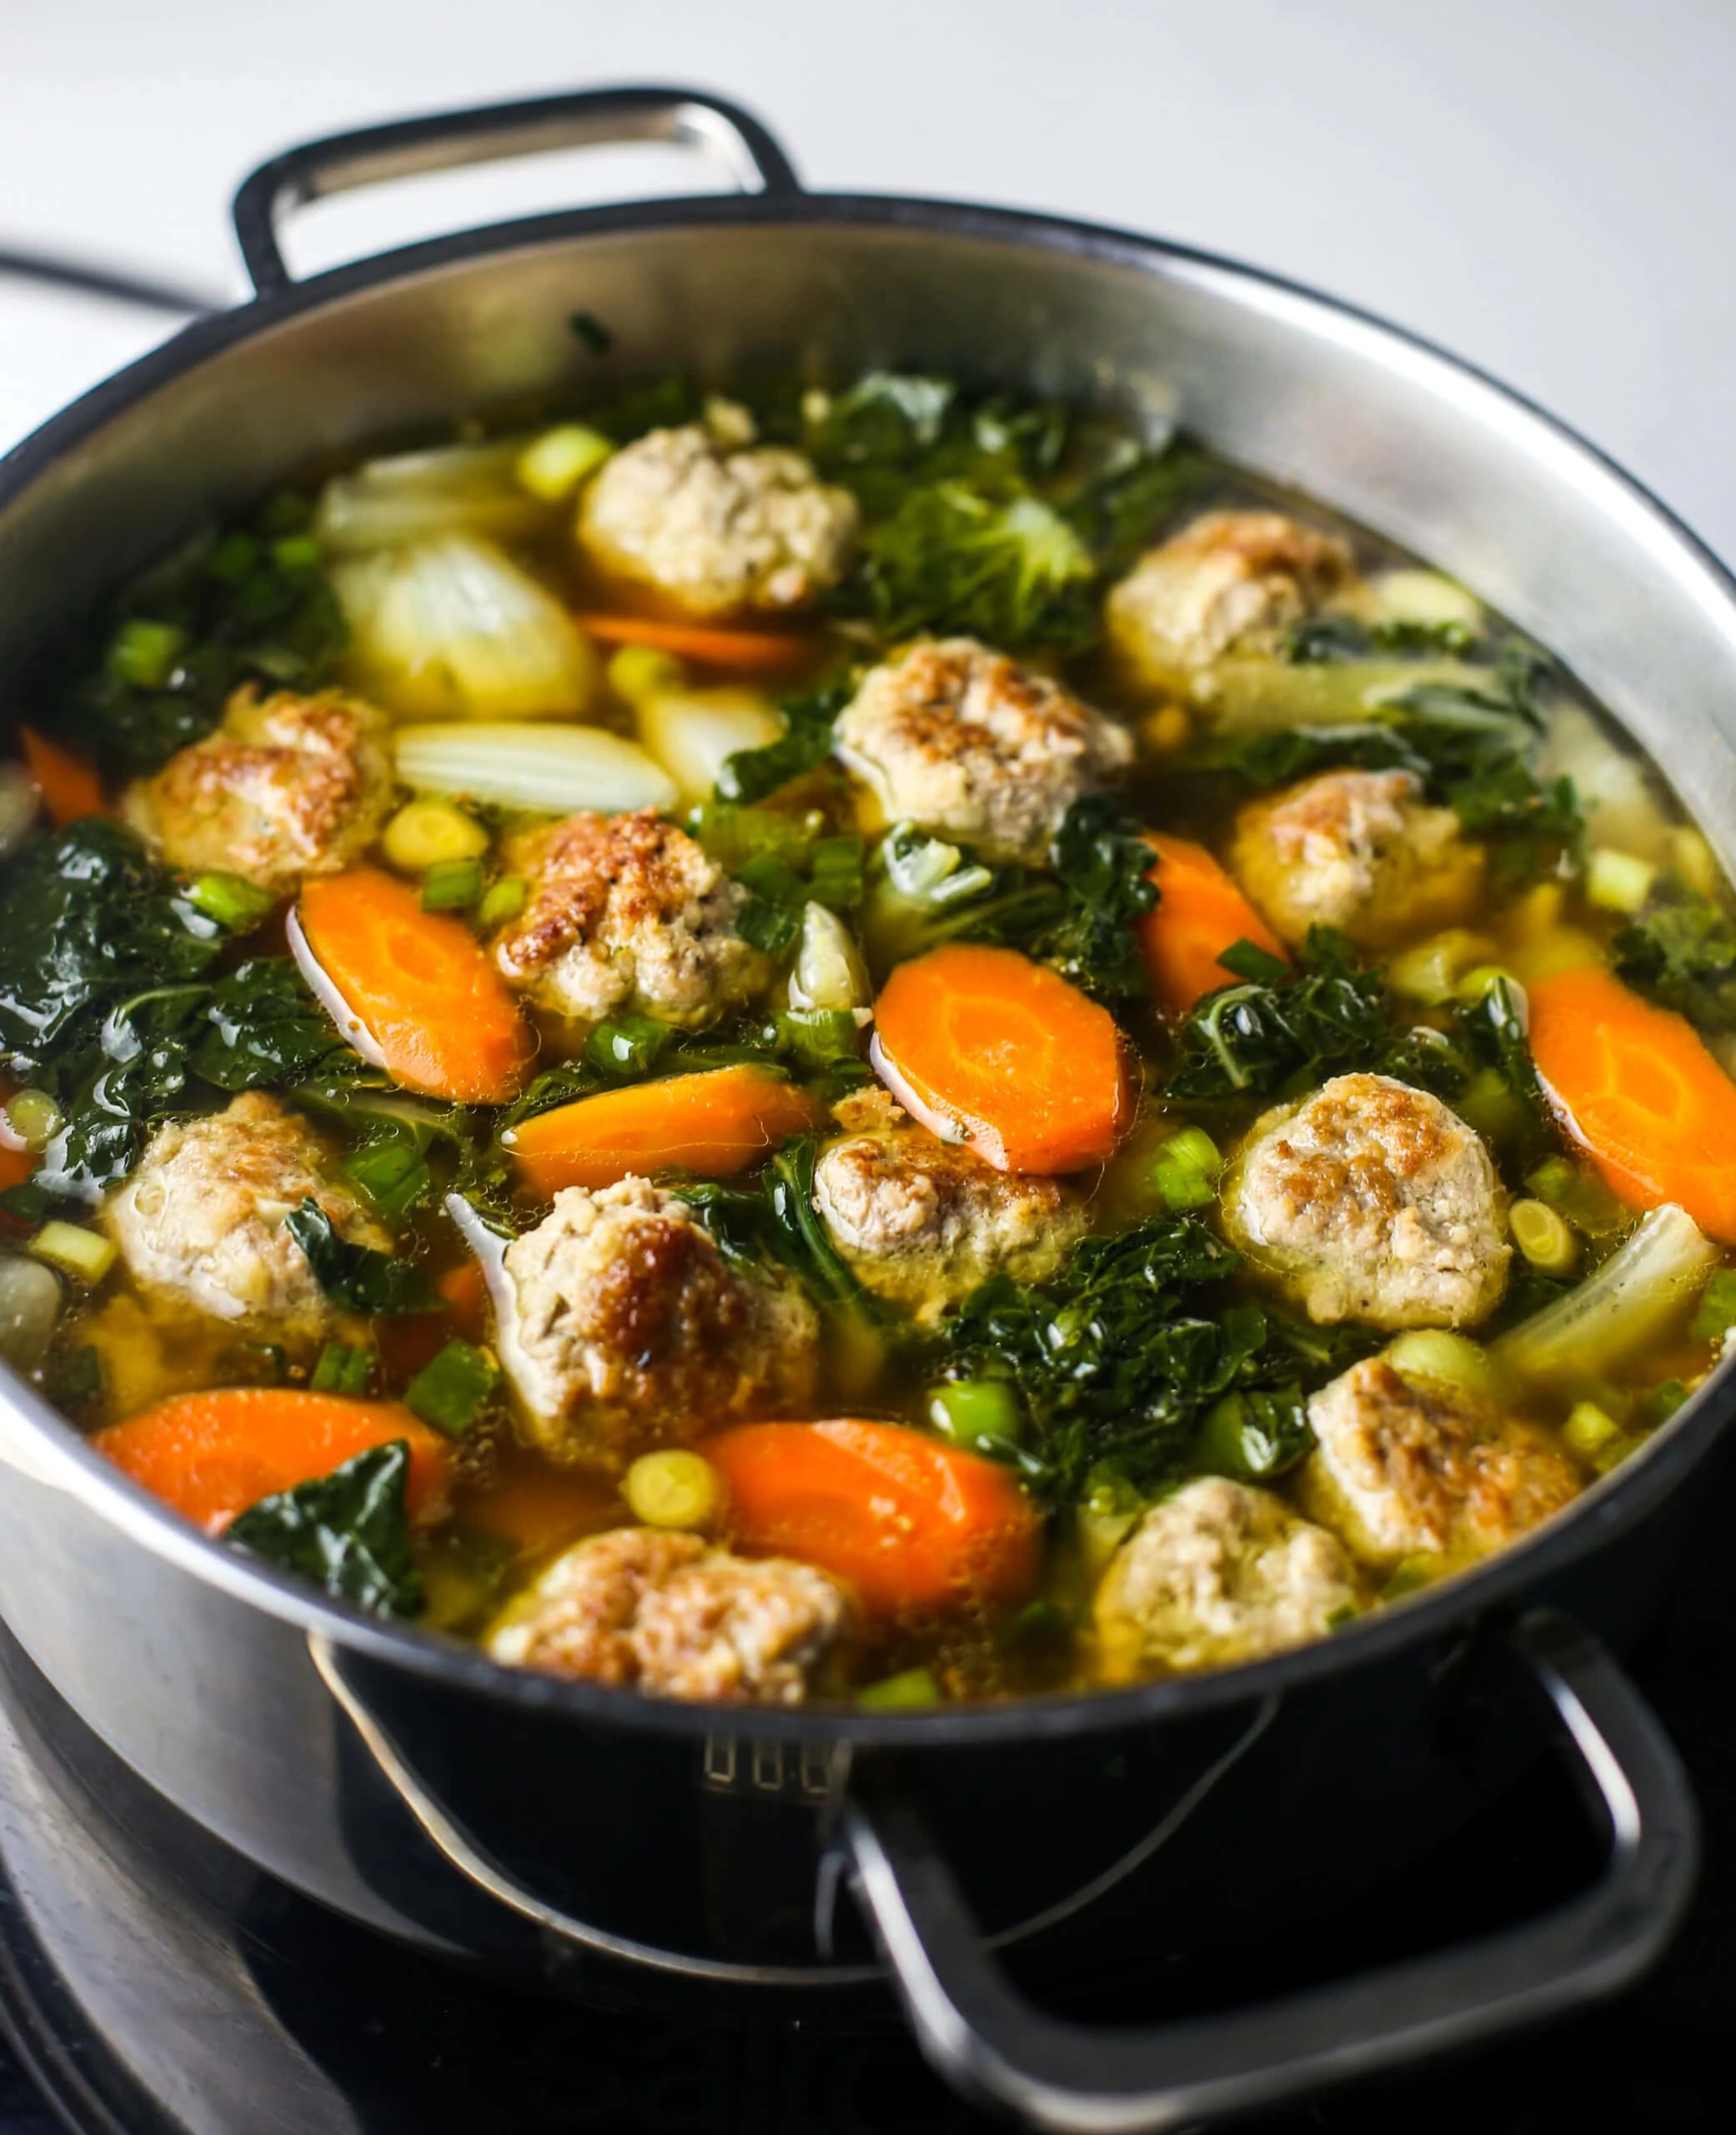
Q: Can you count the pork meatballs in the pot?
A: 13